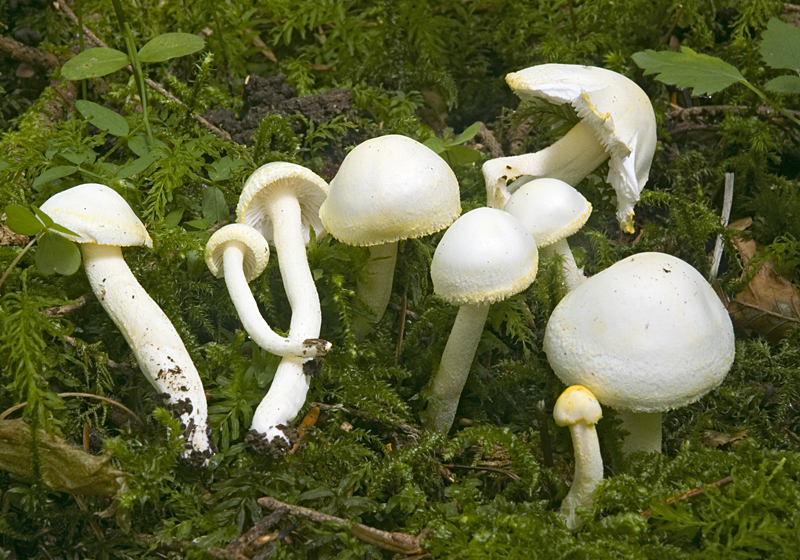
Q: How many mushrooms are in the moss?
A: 9